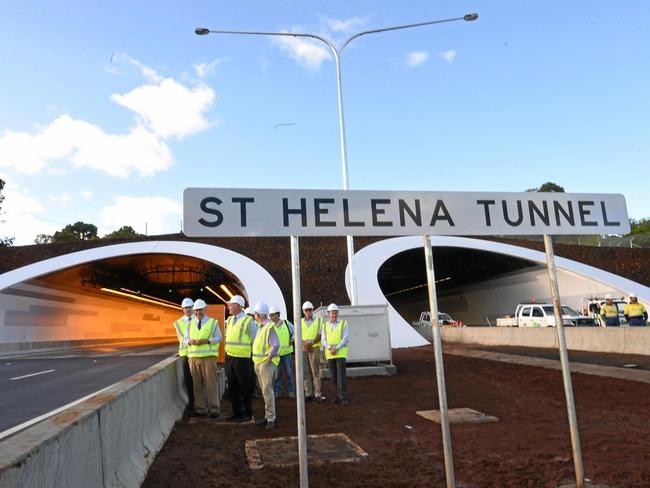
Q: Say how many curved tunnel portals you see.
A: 2